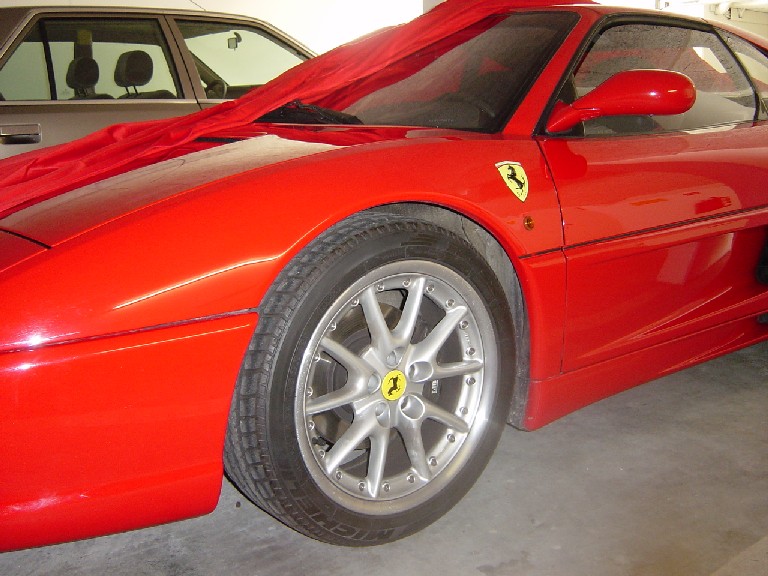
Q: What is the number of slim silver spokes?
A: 10